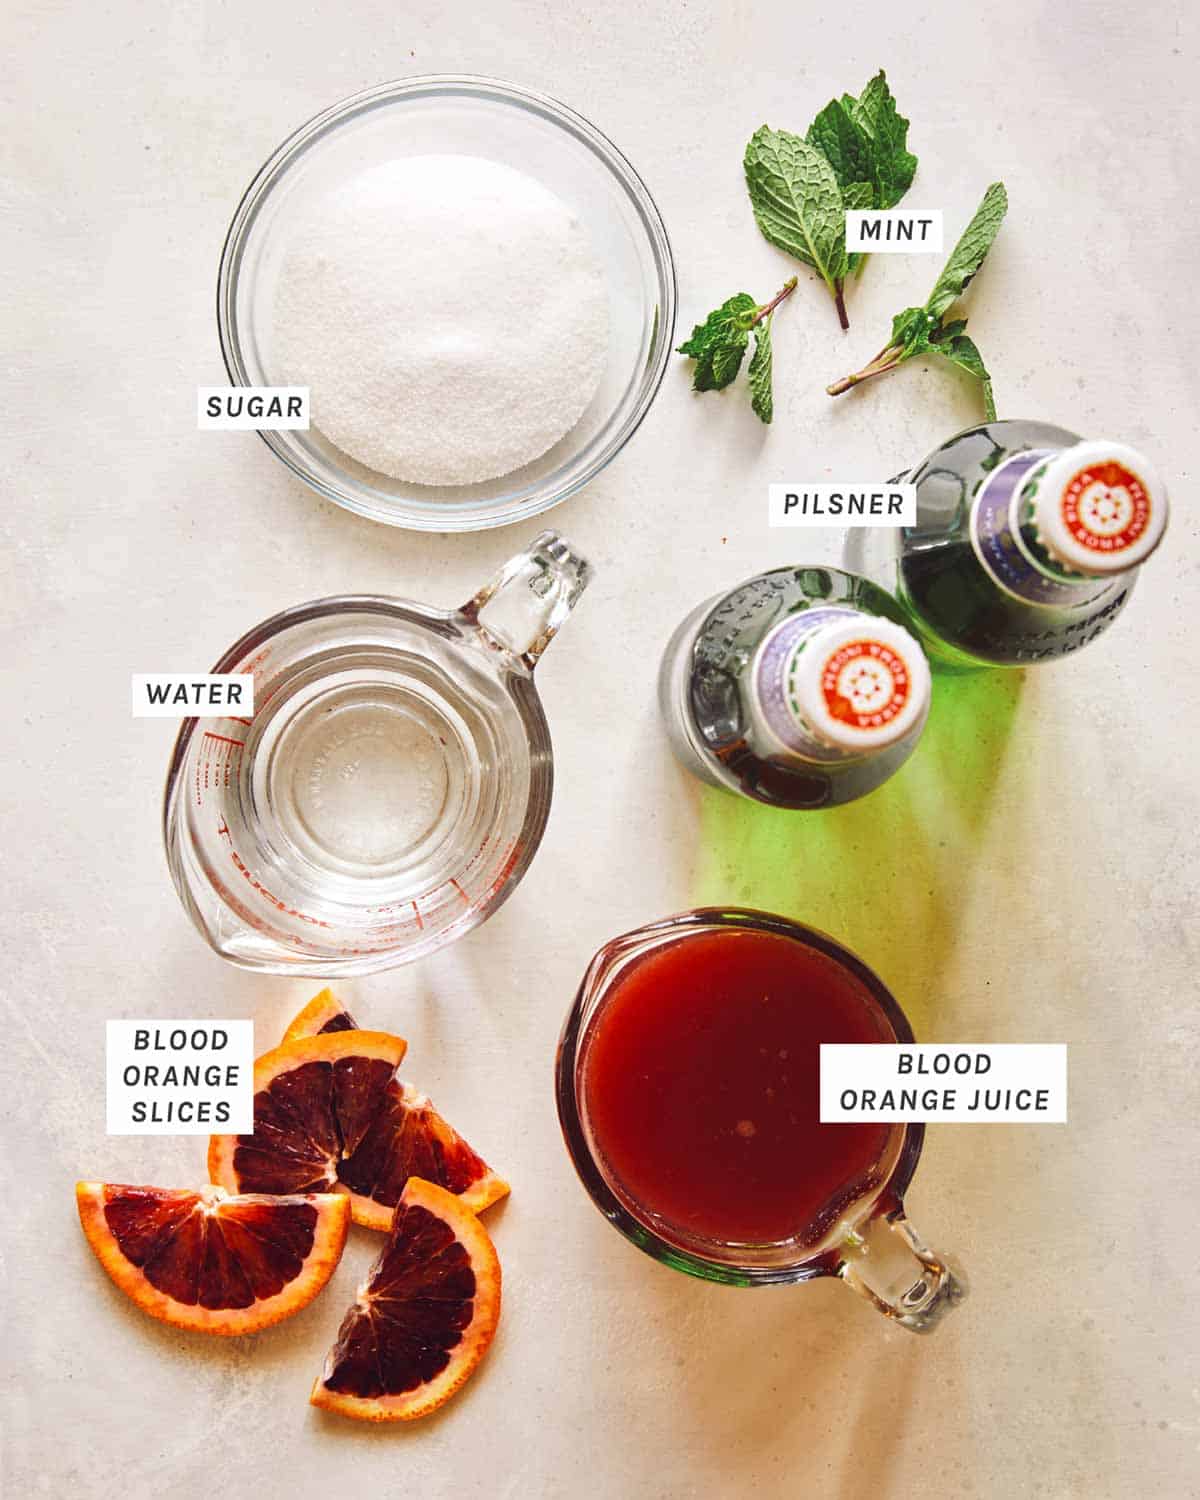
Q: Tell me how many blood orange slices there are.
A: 4